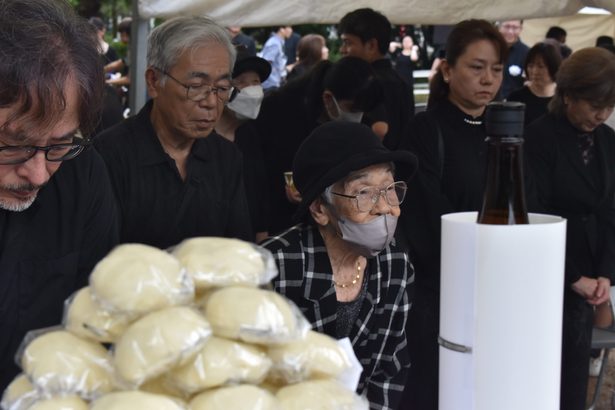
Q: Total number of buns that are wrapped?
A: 13